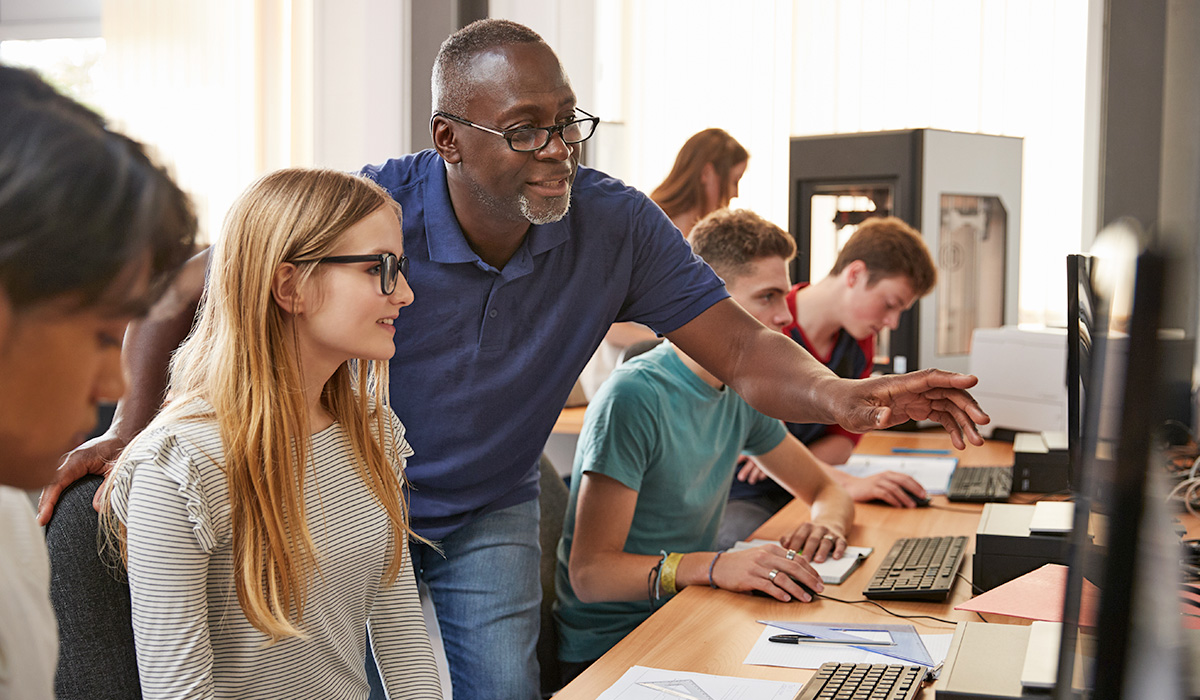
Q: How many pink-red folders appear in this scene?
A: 1